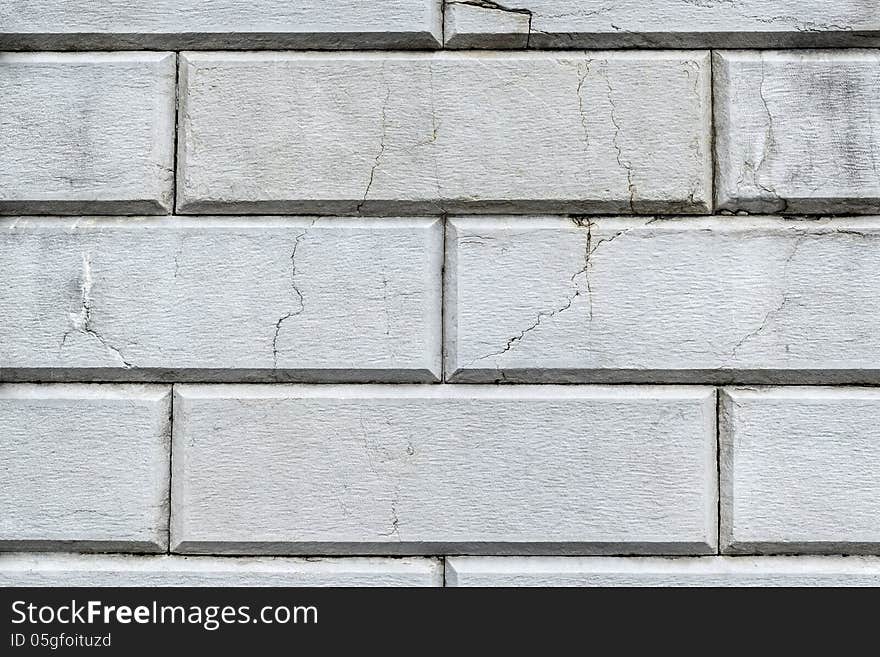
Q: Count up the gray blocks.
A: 12